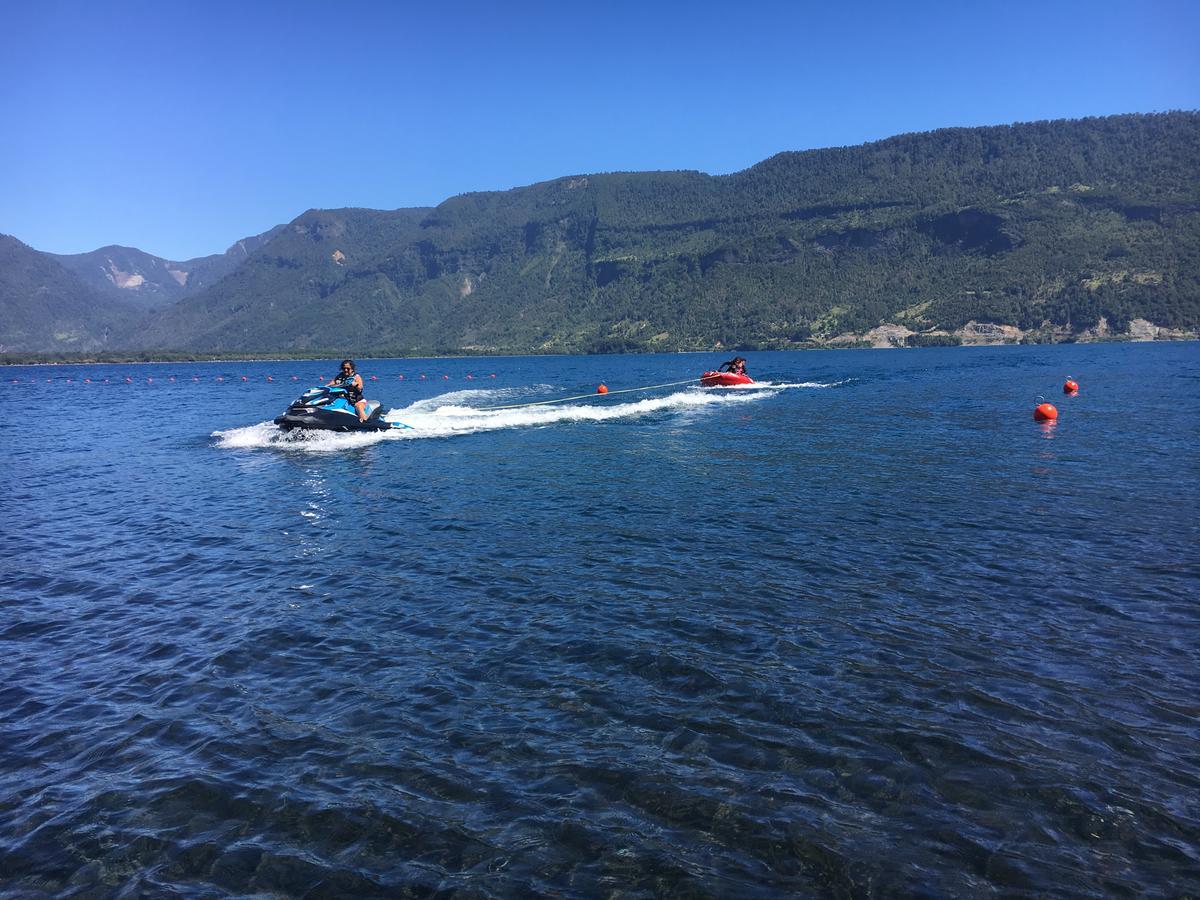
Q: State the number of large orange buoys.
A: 3